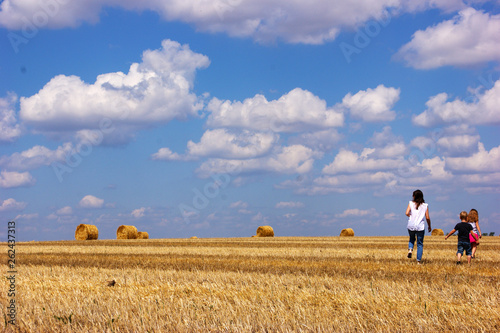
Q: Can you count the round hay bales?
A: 6